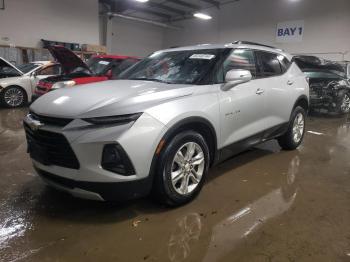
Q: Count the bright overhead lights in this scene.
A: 2